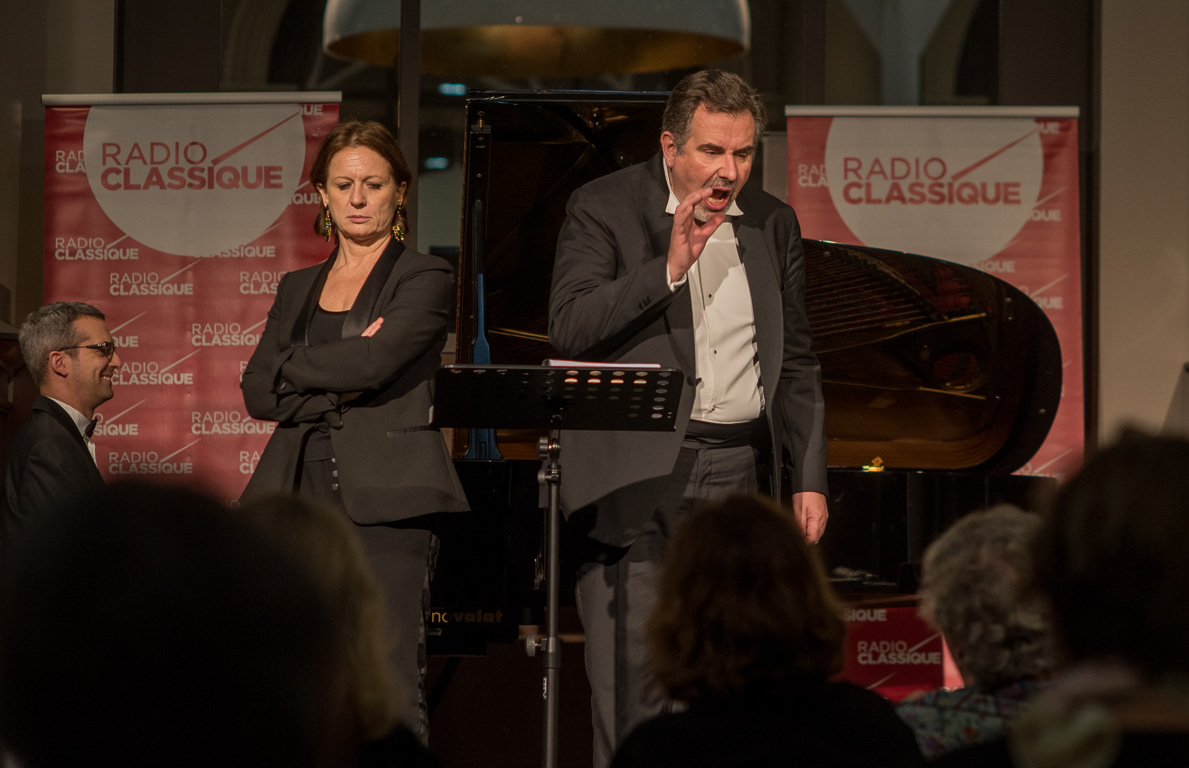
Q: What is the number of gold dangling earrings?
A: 2